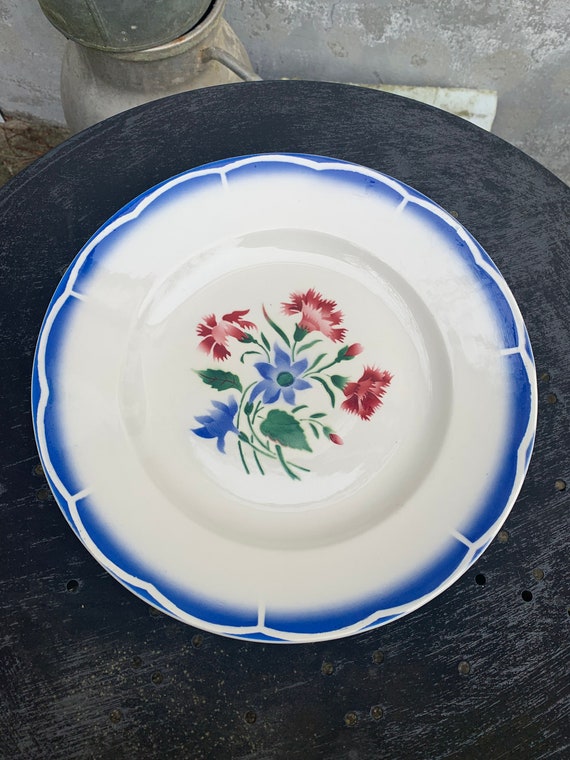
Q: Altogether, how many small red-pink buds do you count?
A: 2